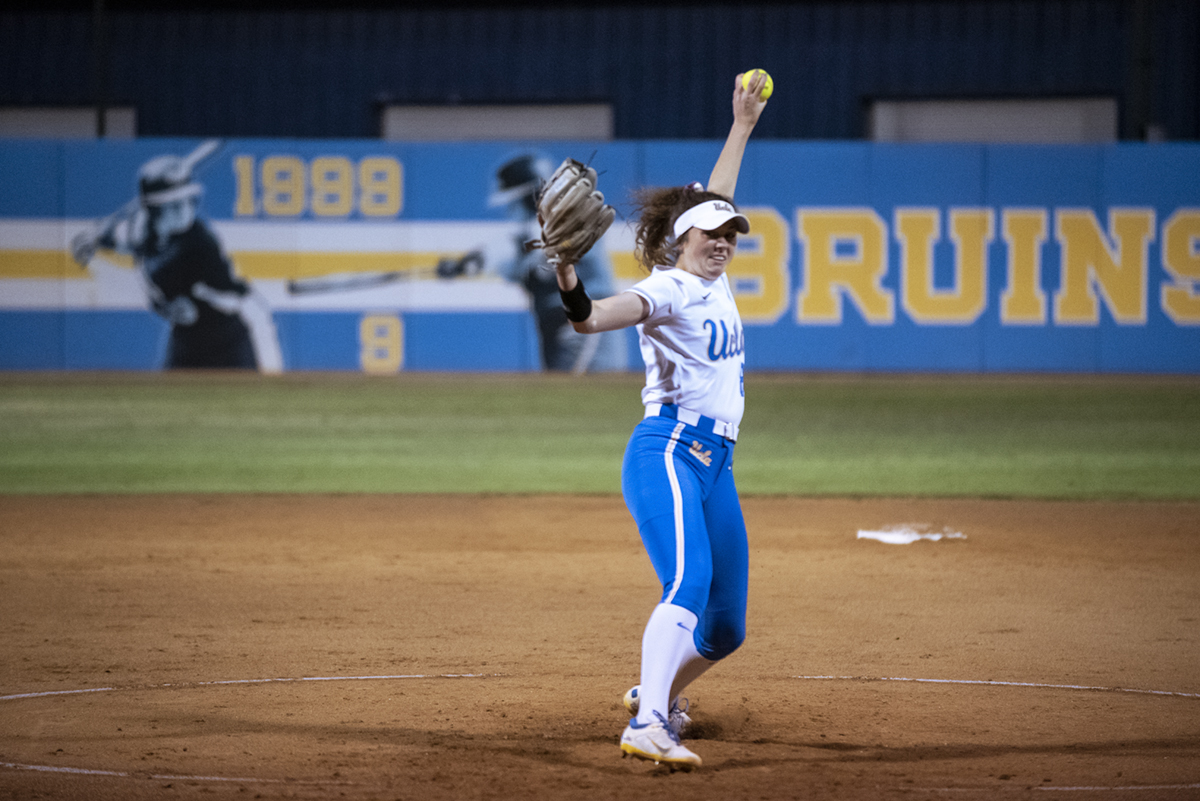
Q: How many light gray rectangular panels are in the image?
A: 3